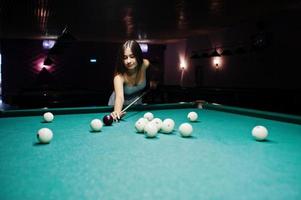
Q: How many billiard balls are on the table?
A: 12